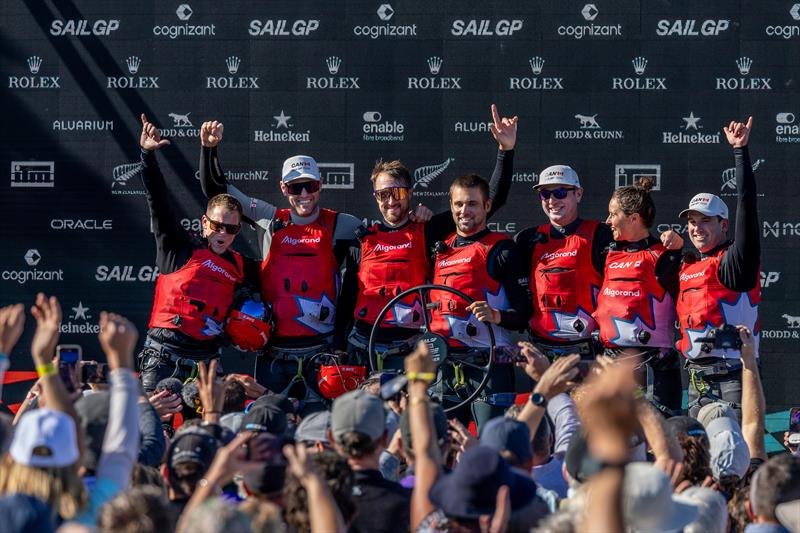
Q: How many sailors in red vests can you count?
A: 7